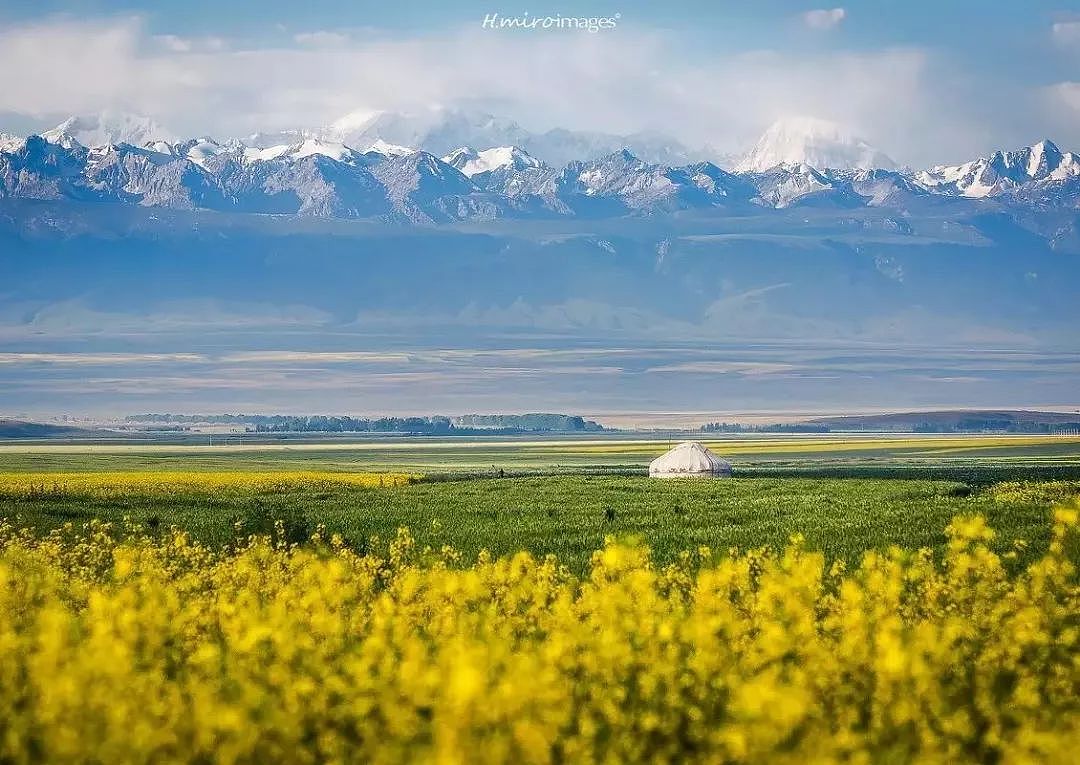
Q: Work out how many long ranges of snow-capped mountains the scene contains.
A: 1